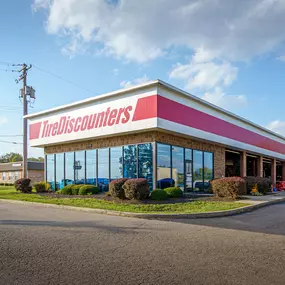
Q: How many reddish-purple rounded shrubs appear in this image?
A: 5